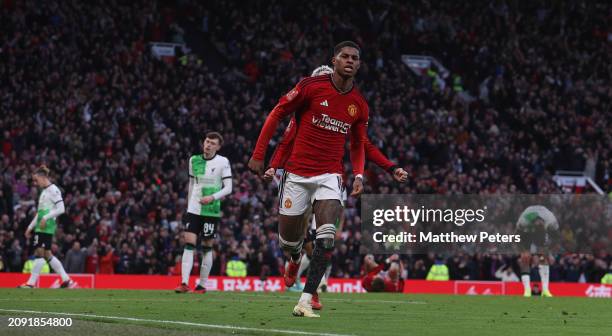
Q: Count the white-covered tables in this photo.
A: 0